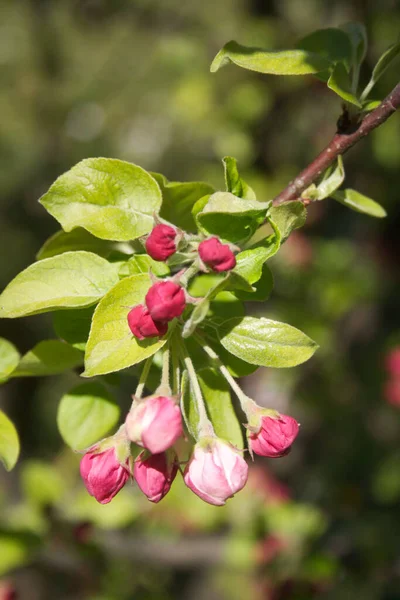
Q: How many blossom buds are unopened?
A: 9